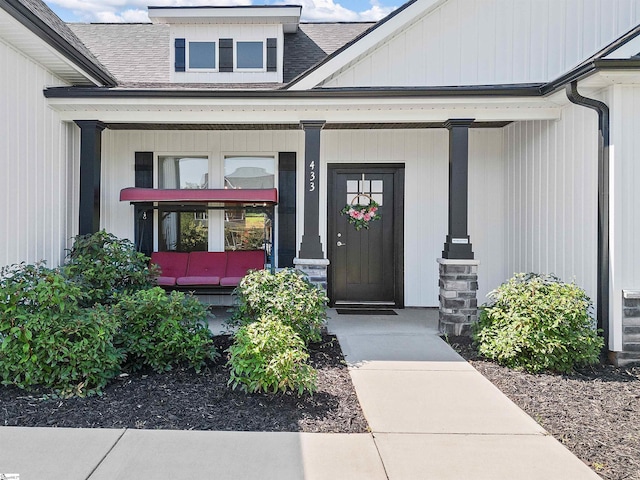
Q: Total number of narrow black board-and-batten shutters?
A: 5